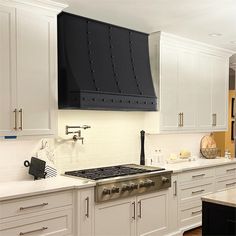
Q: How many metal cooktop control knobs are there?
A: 7